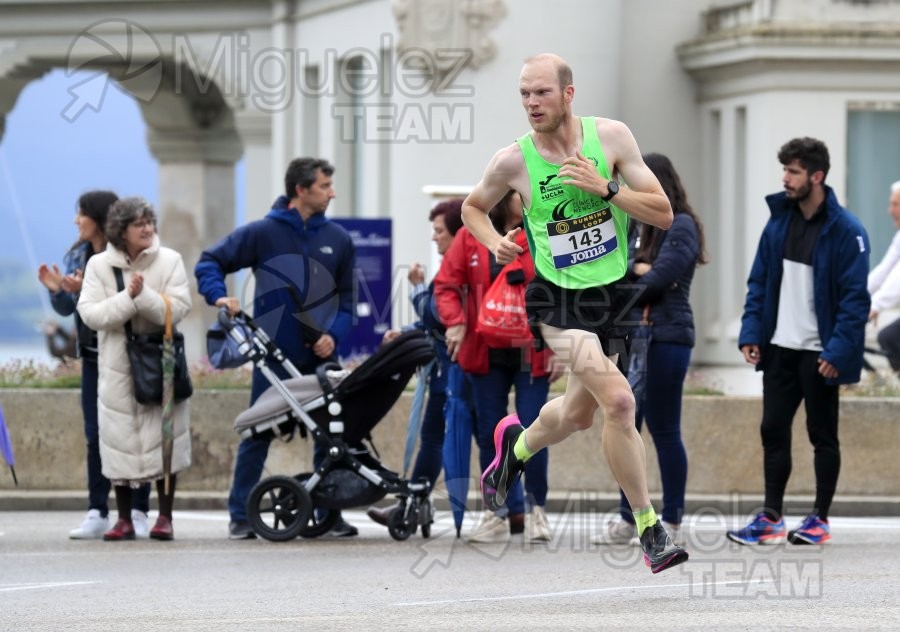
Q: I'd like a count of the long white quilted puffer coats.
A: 1